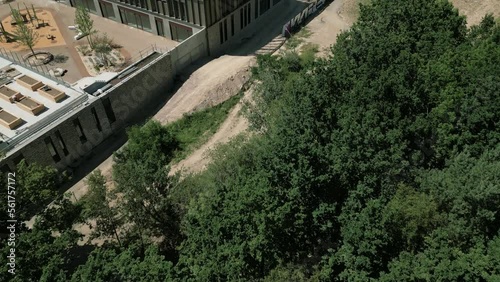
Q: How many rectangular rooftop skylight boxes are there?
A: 5